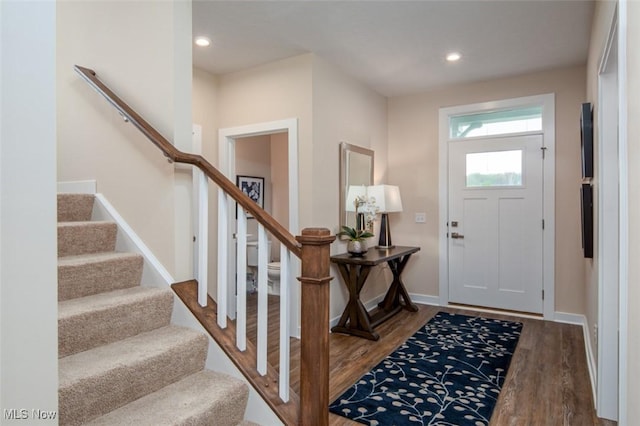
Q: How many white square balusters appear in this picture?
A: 5